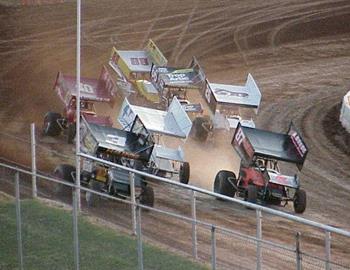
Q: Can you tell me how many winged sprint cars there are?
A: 7